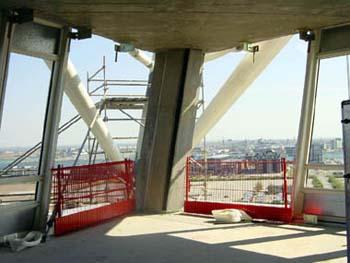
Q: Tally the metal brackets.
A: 5